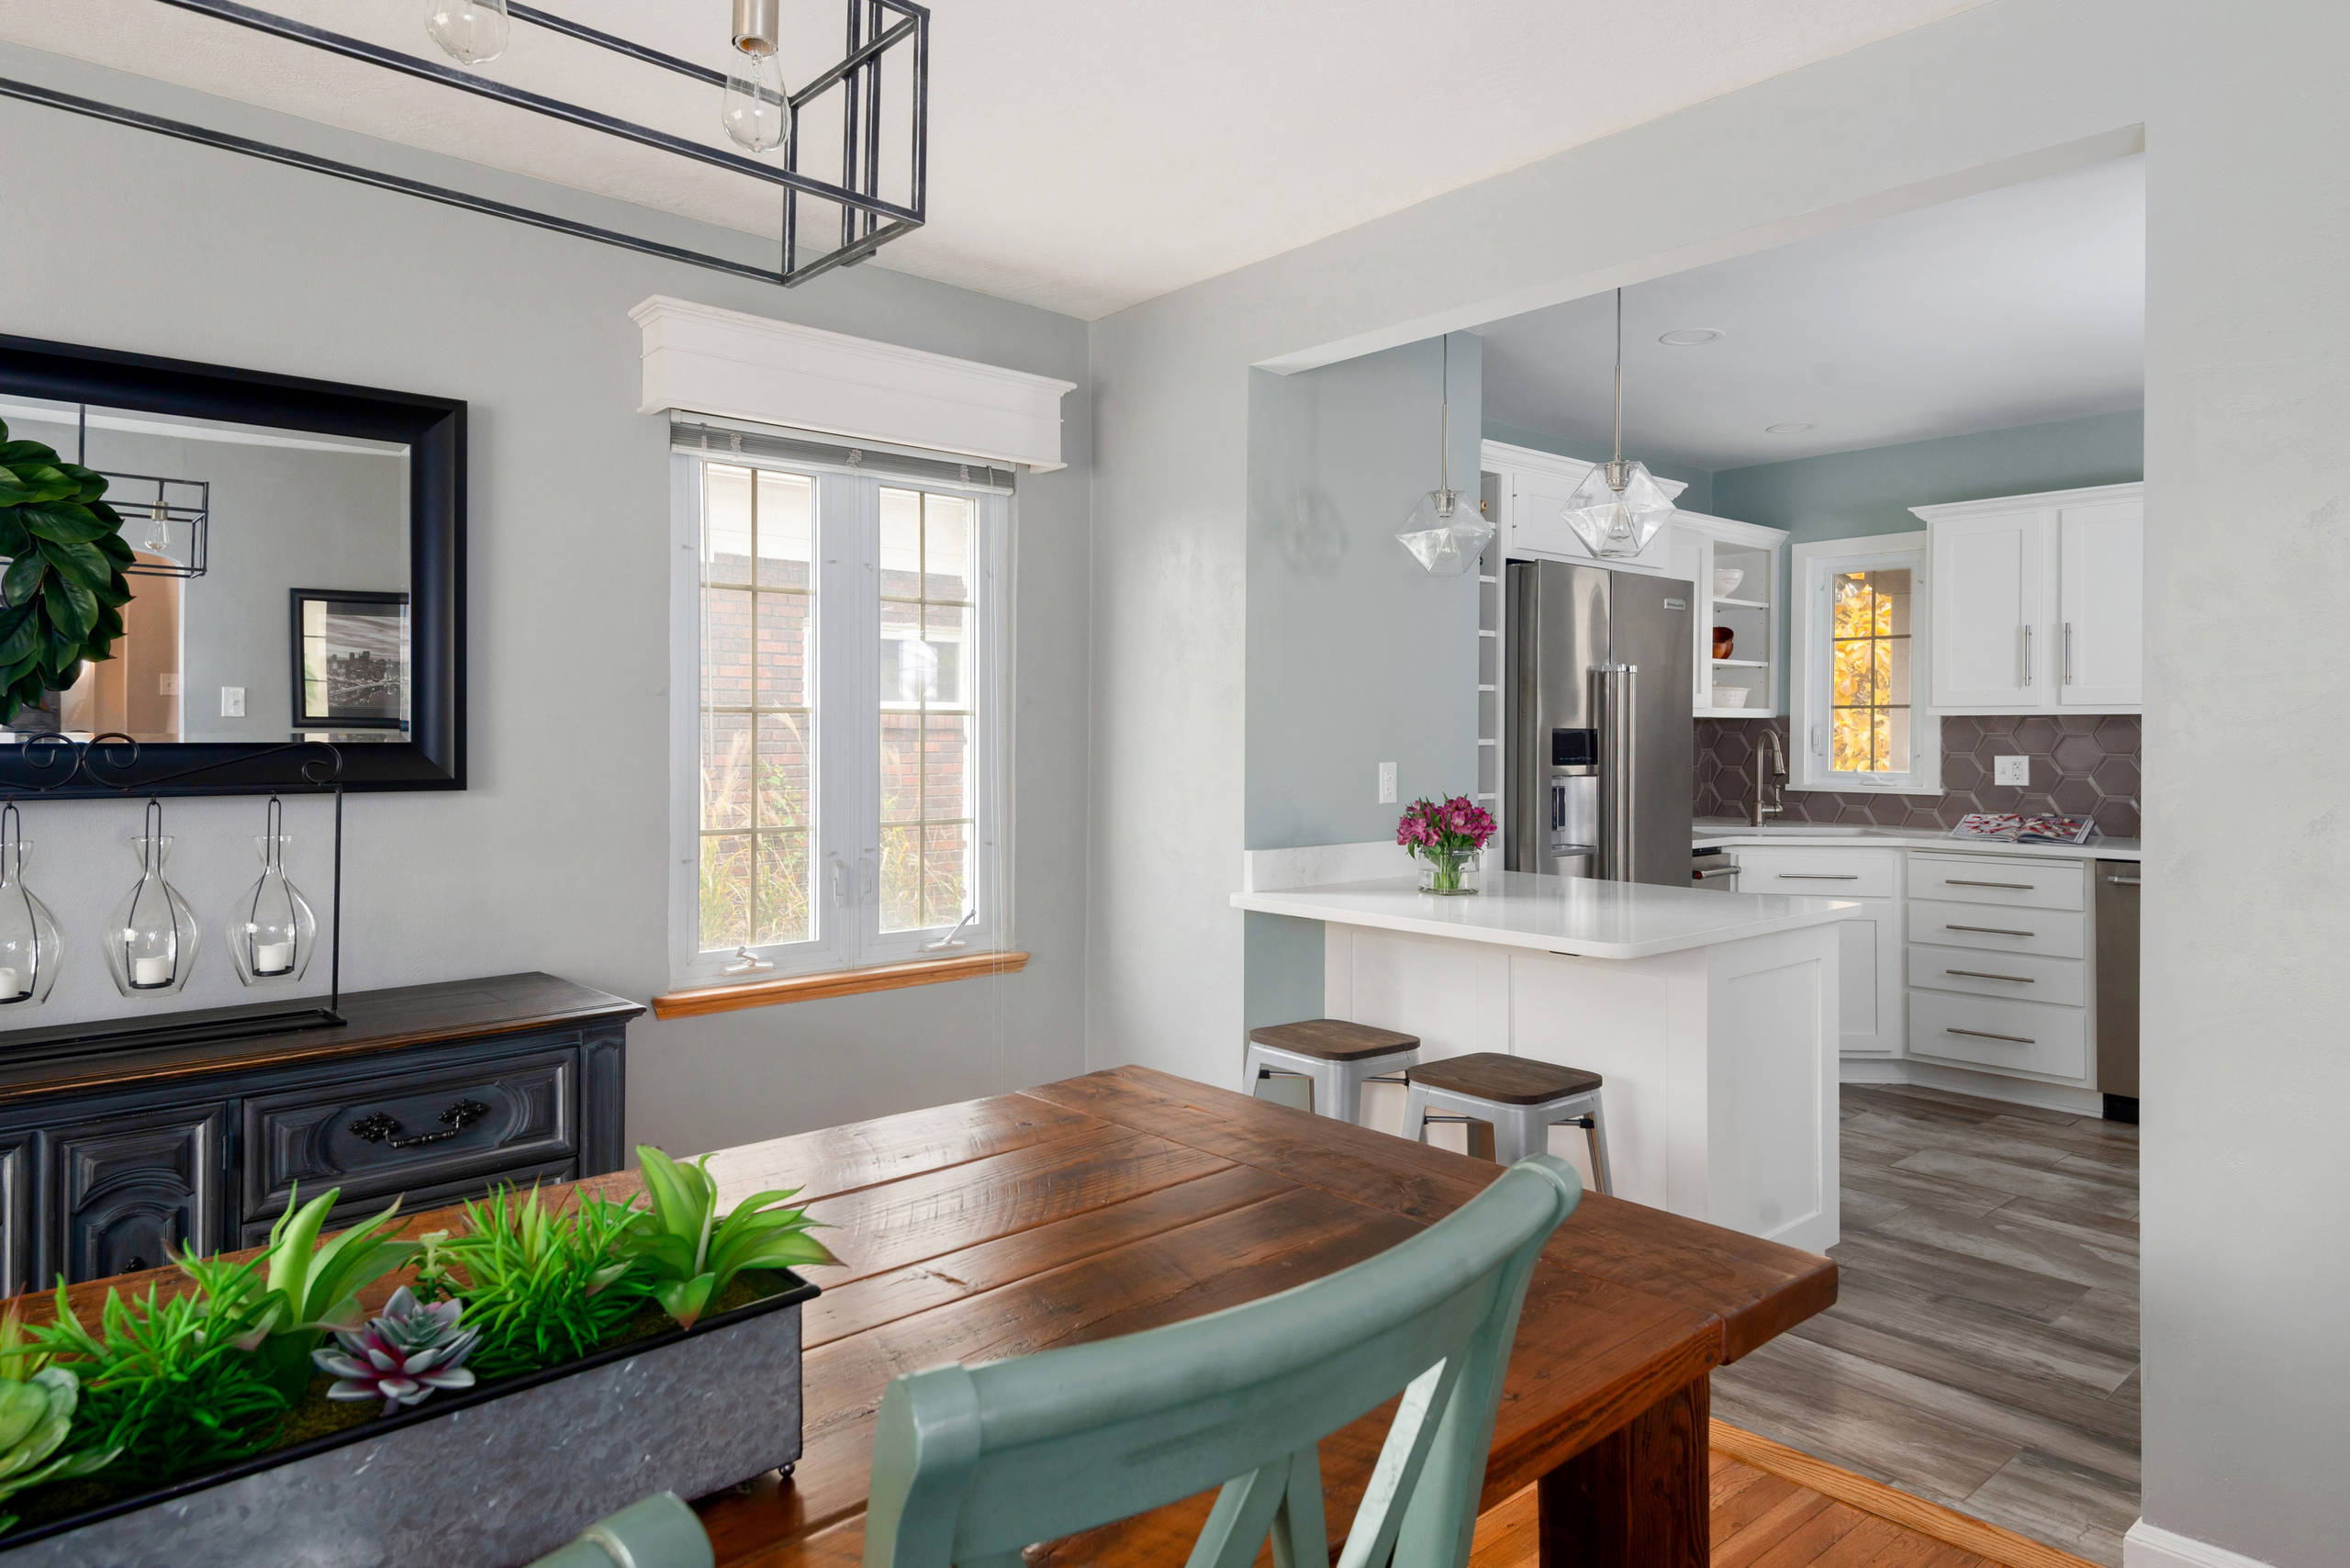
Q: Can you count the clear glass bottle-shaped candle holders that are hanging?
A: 3